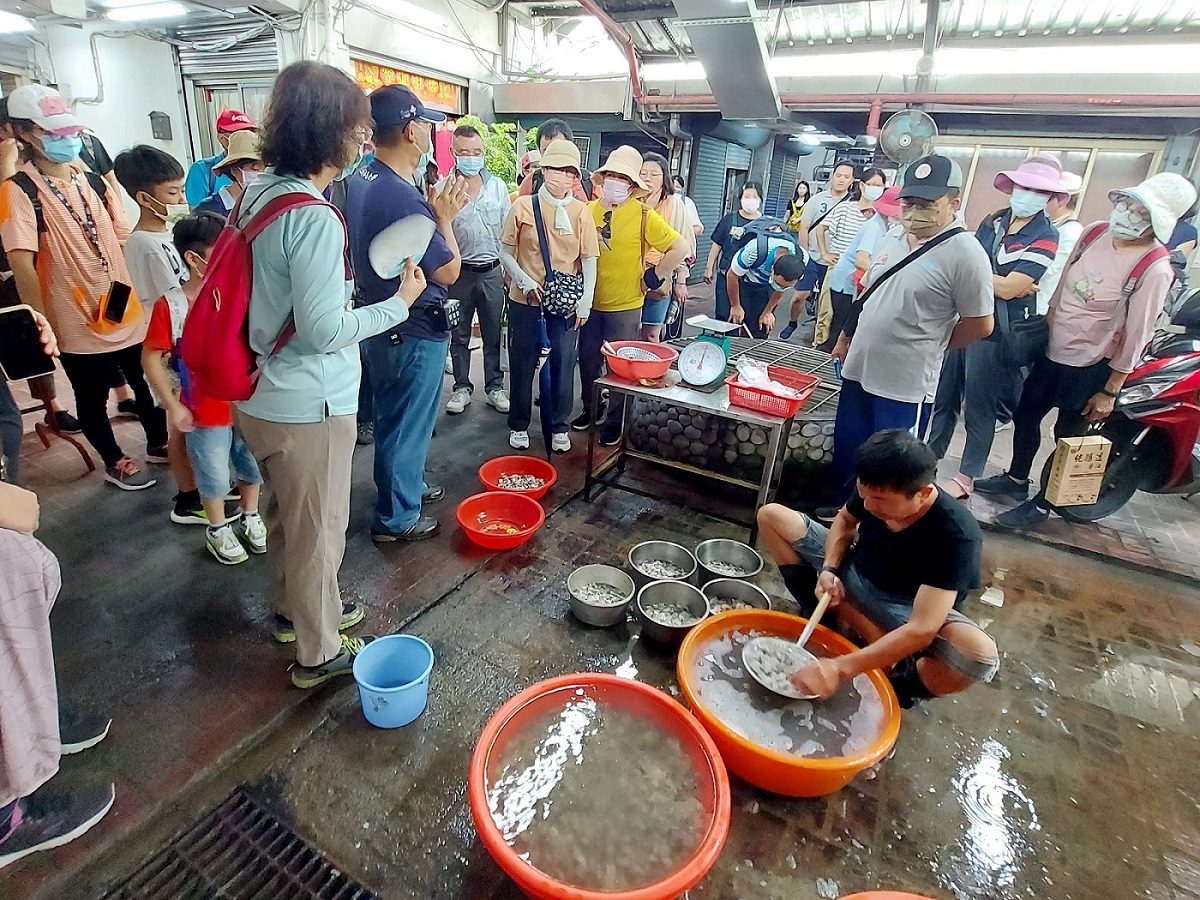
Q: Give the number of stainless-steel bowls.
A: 5